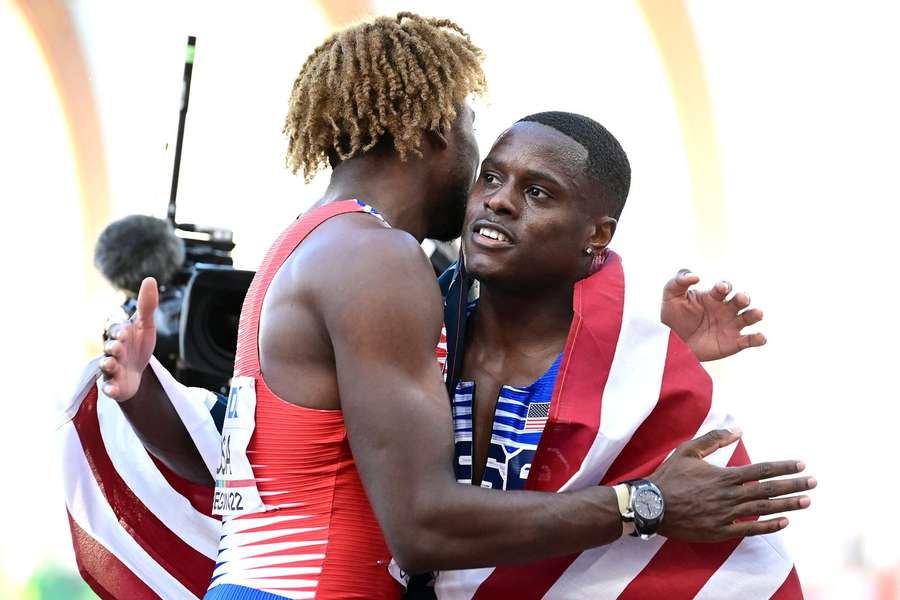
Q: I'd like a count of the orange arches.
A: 3